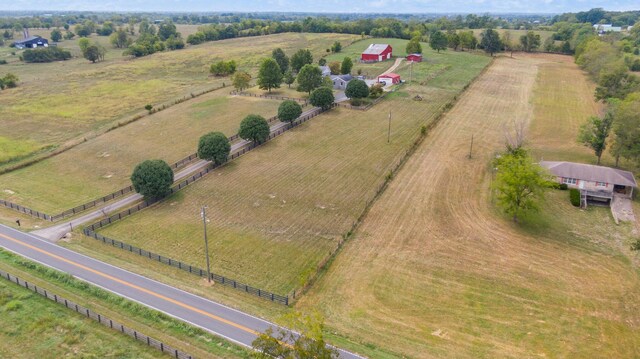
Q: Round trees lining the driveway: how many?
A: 6